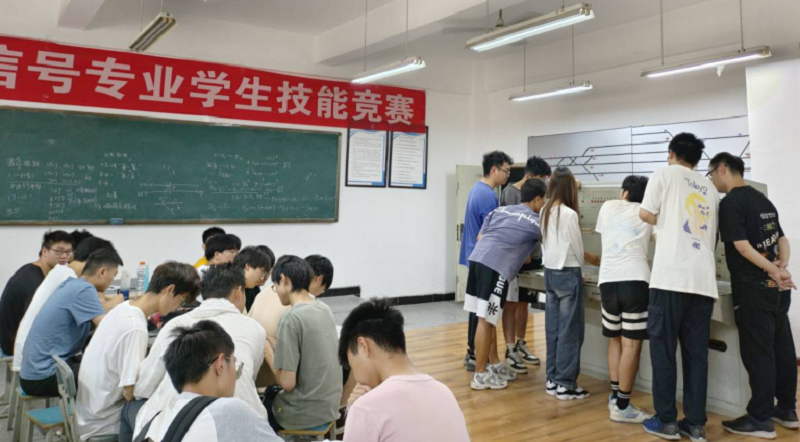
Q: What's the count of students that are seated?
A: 14